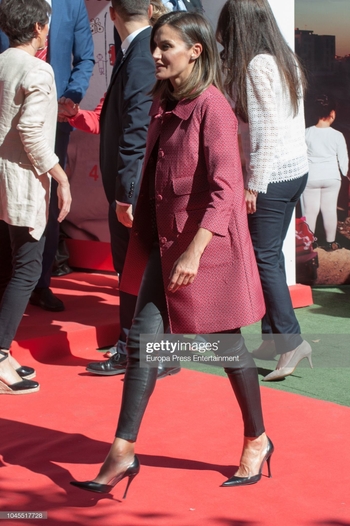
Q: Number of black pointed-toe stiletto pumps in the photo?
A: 2